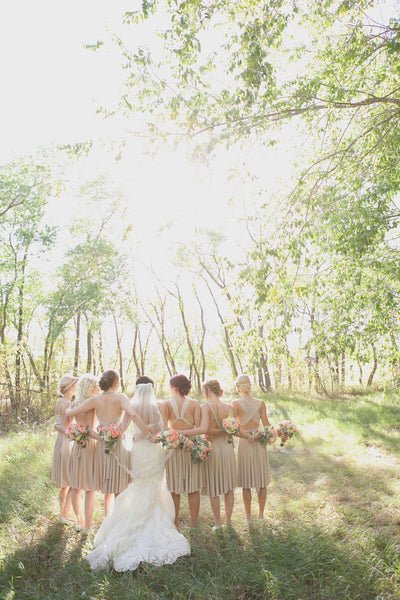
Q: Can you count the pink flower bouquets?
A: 7